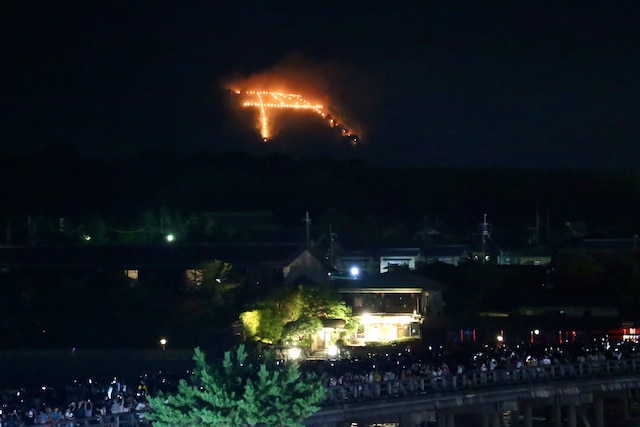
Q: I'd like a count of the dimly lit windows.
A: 2